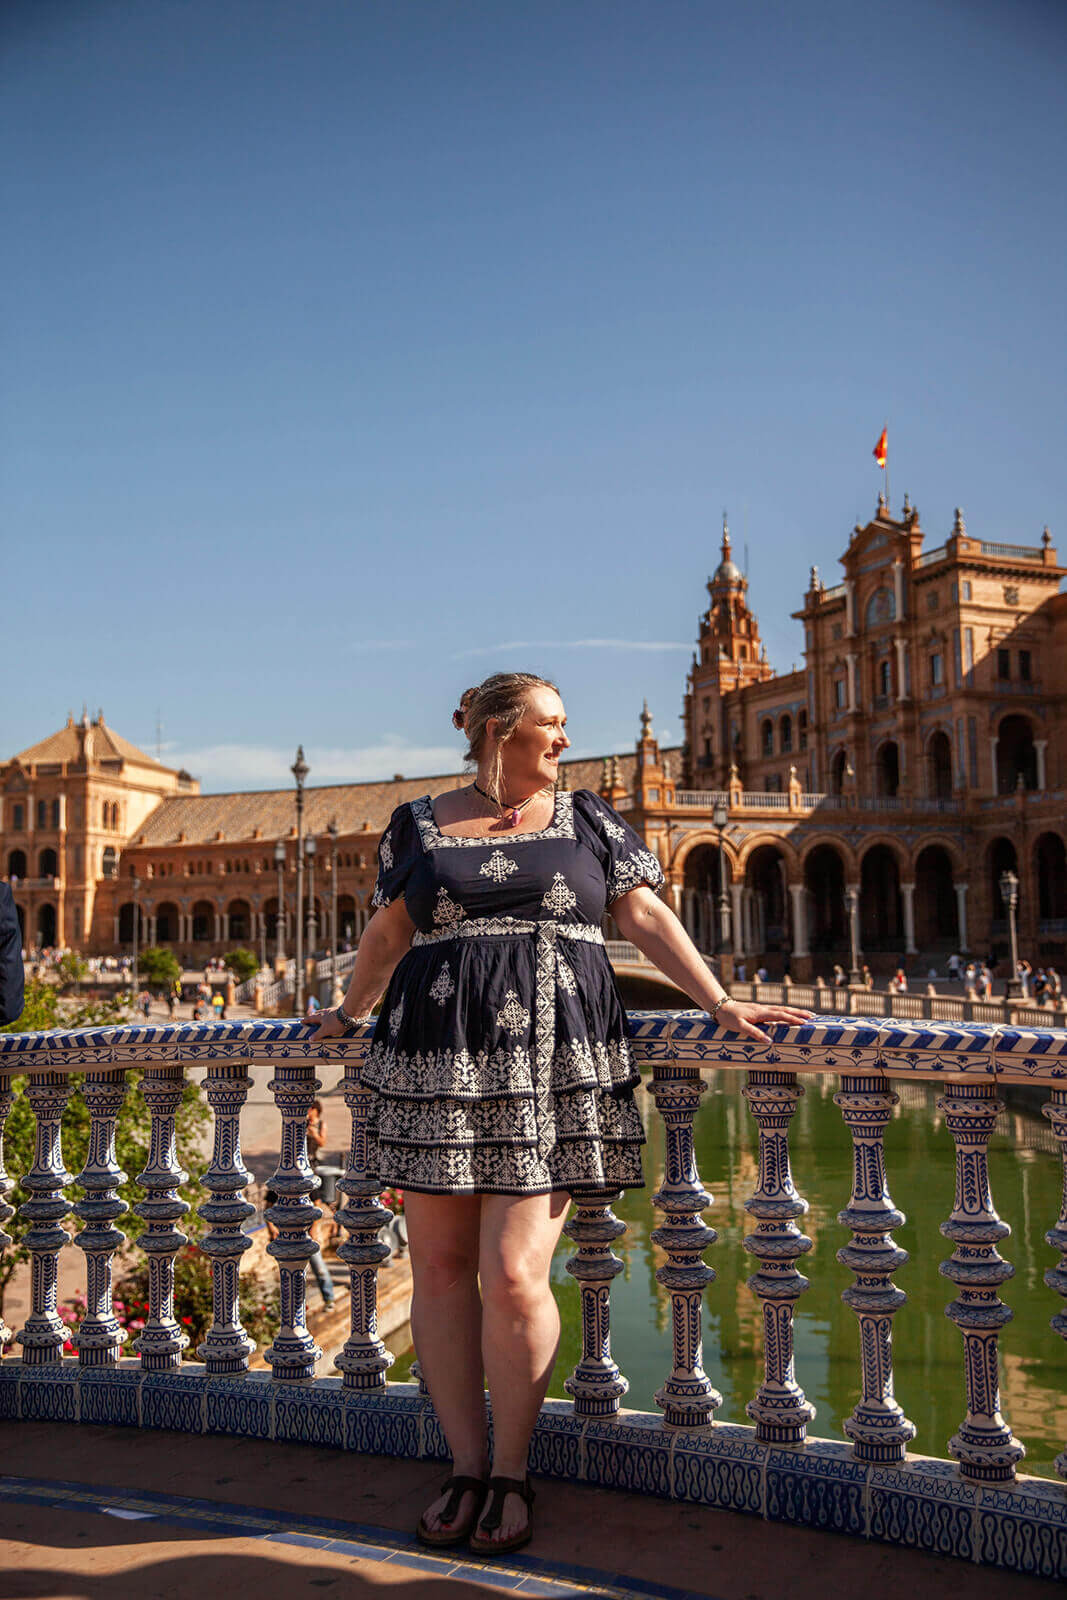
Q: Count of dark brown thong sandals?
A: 2